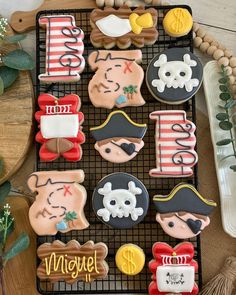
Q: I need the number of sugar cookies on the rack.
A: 14